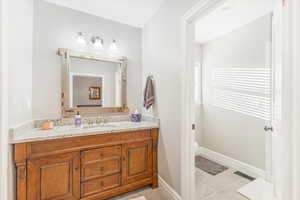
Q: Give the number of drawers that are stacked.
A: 3